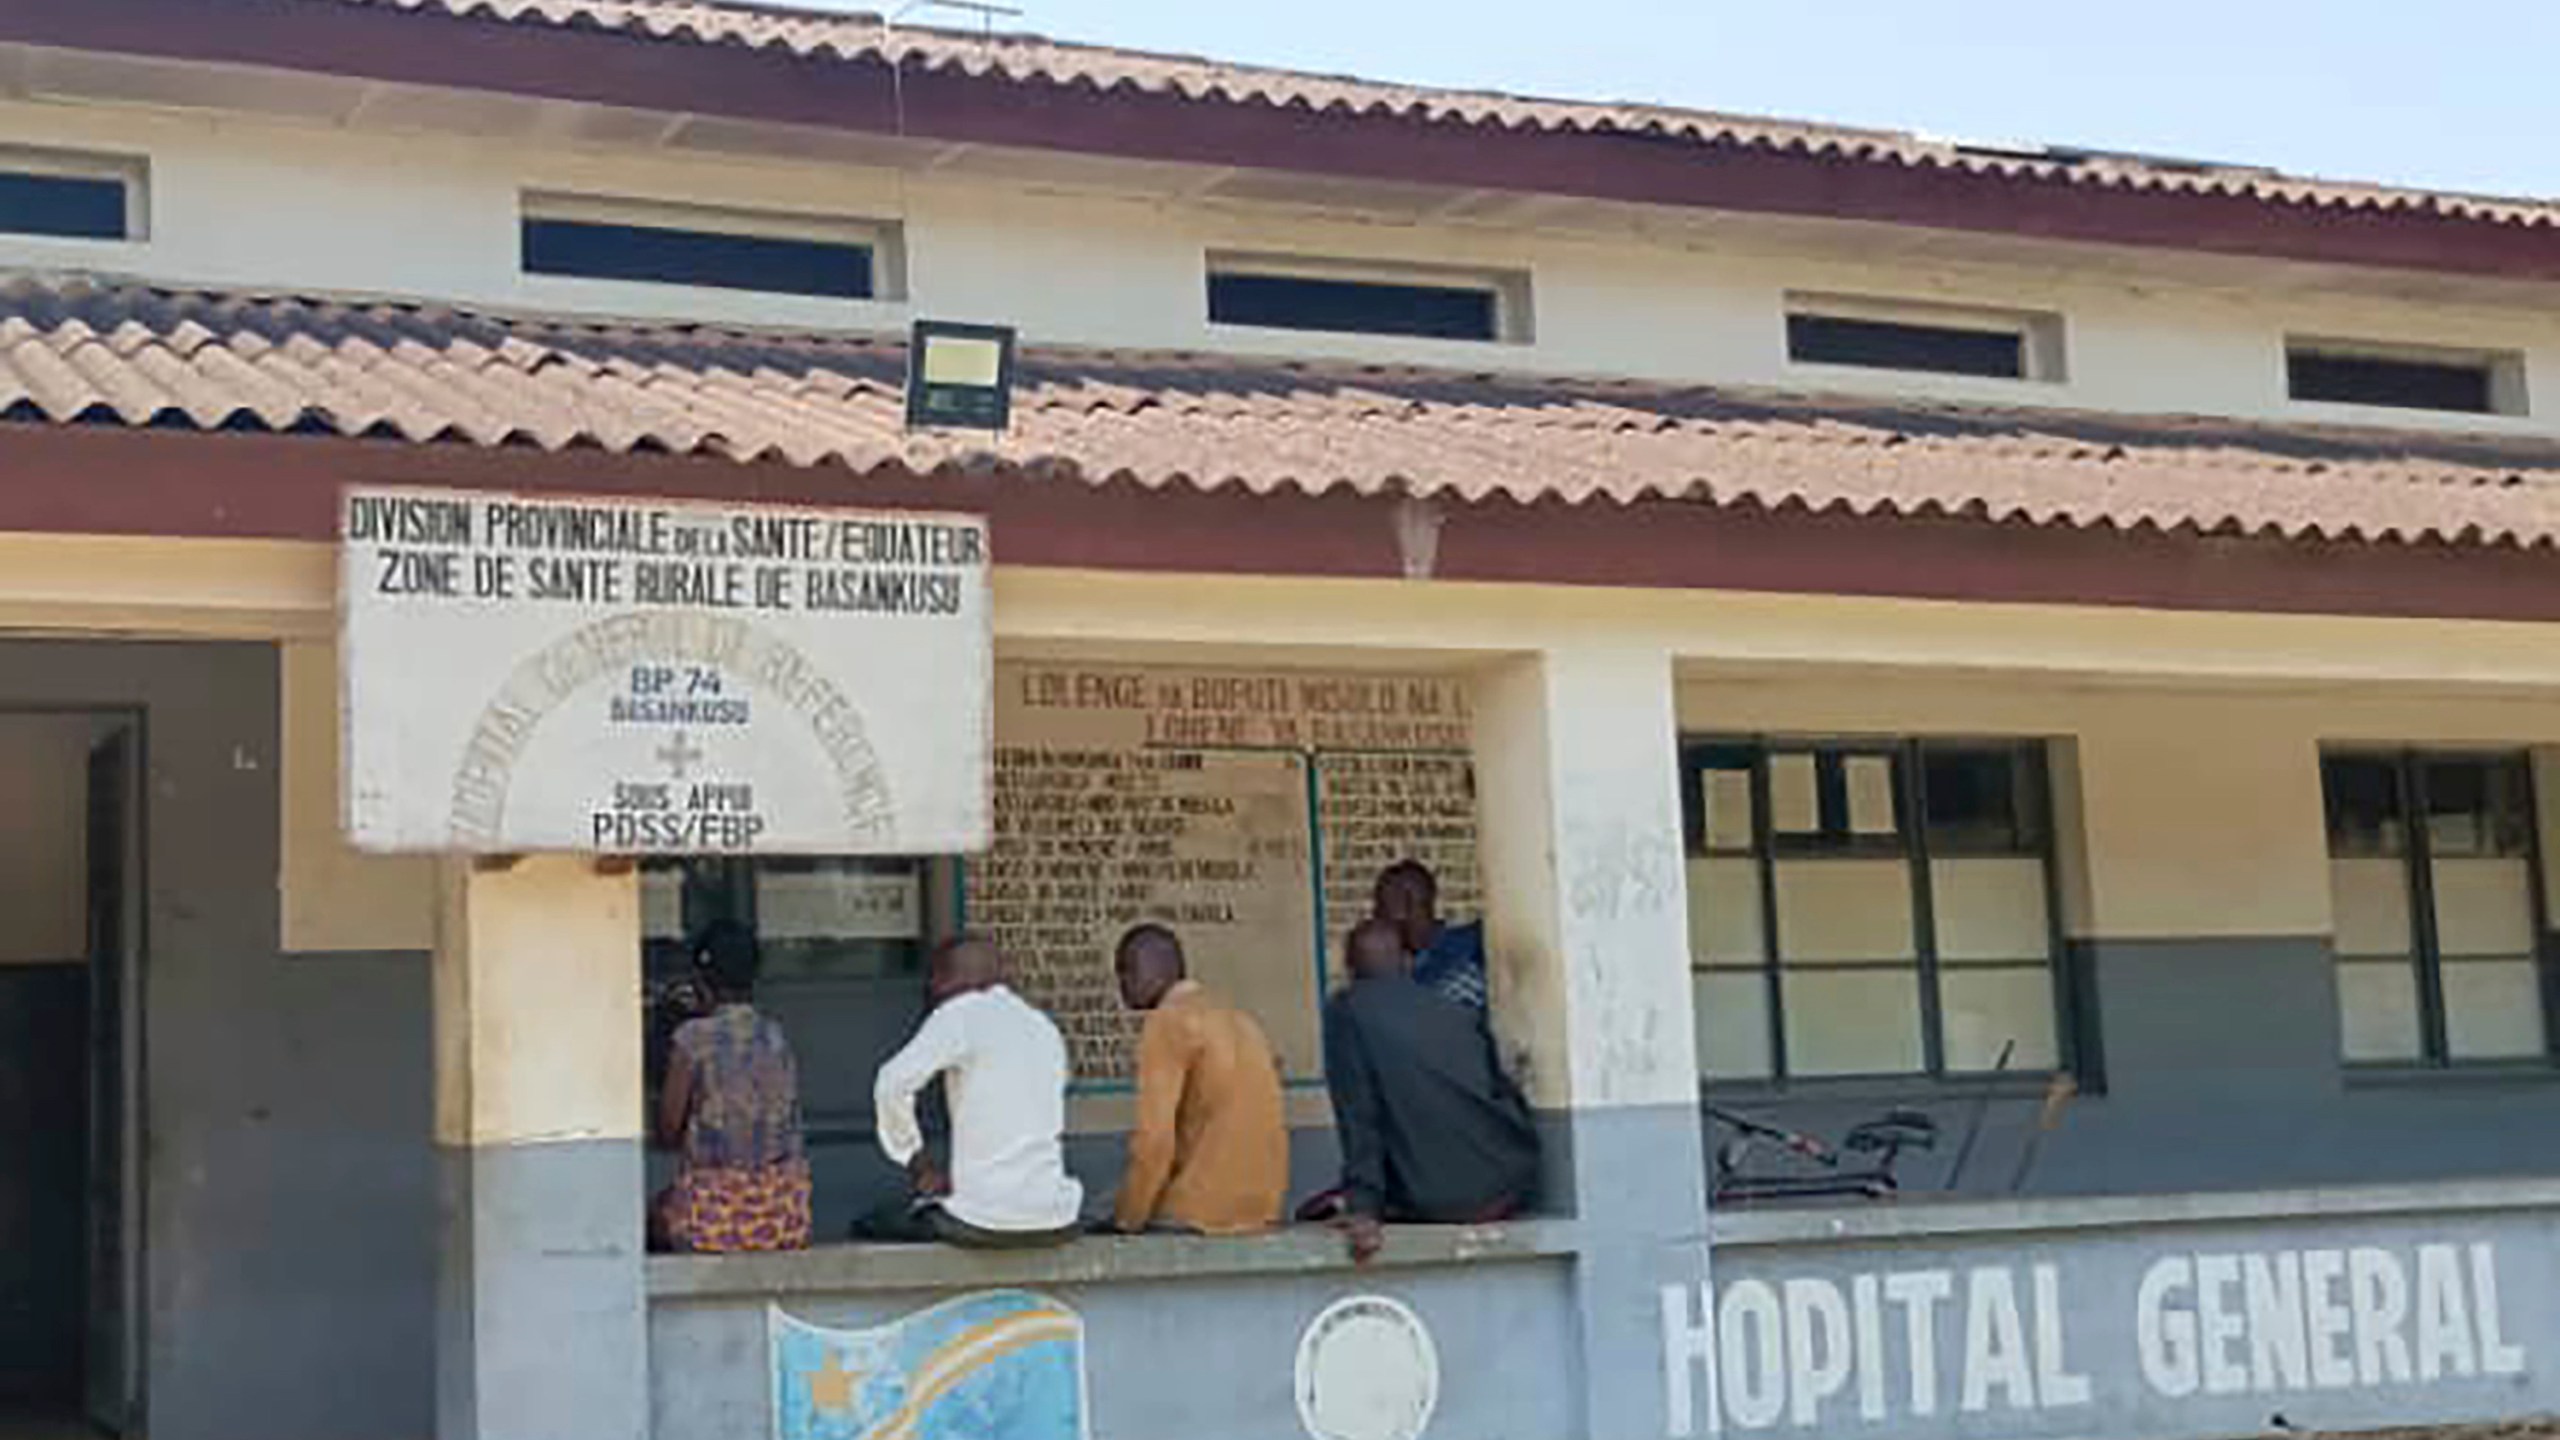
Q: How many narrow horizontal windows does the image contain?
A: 5